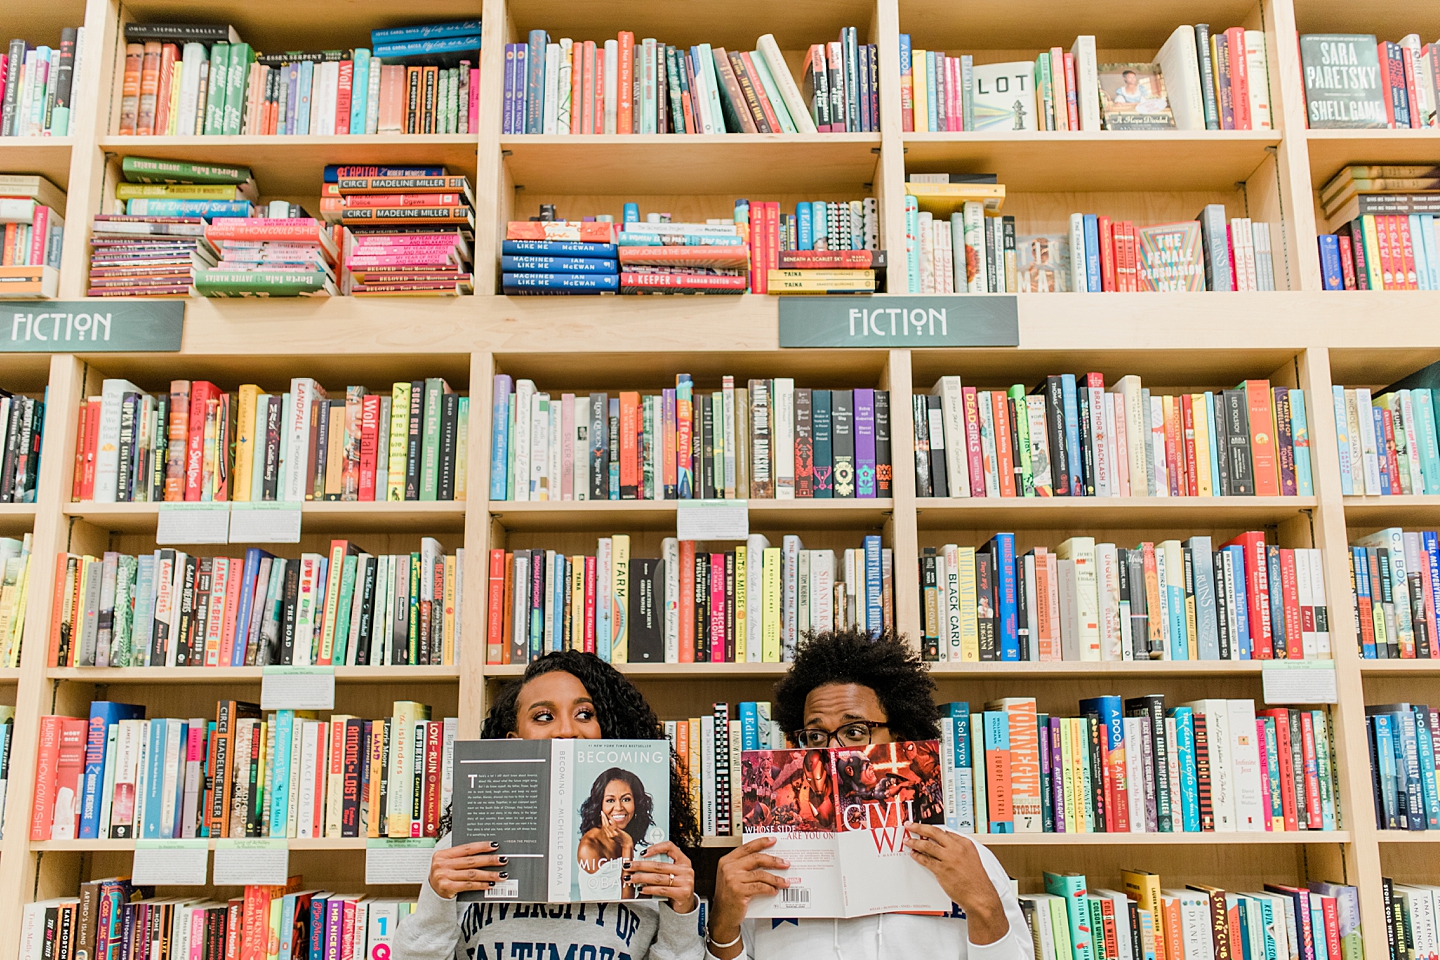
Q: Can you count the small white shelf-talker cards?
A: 8